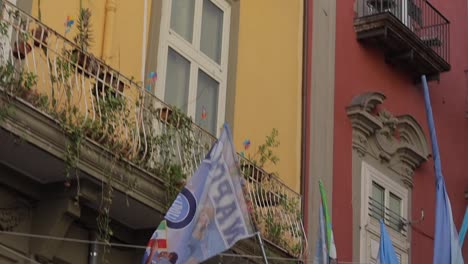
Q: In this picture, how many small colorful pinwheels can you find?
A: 4